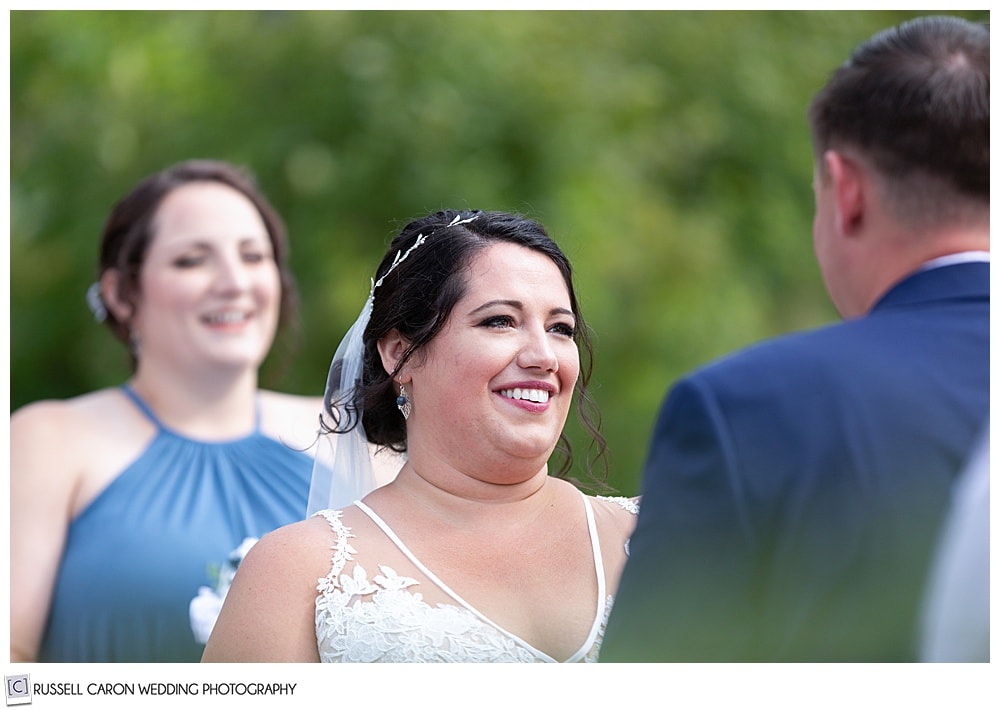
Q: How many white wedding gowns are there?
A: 1